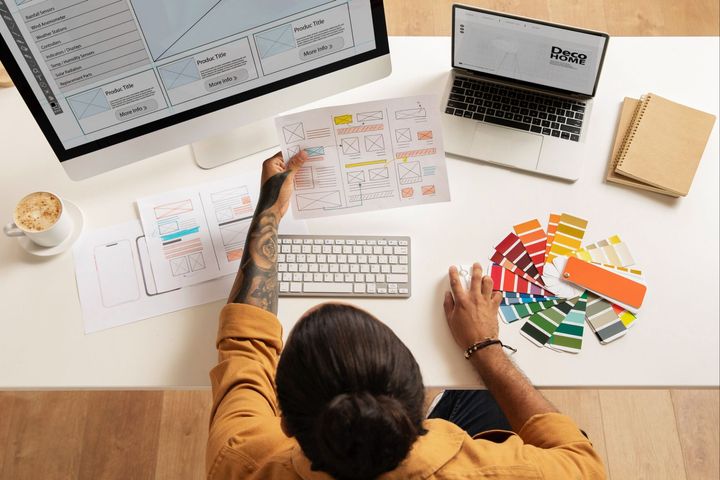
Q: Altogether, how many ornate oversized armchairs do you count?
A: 0